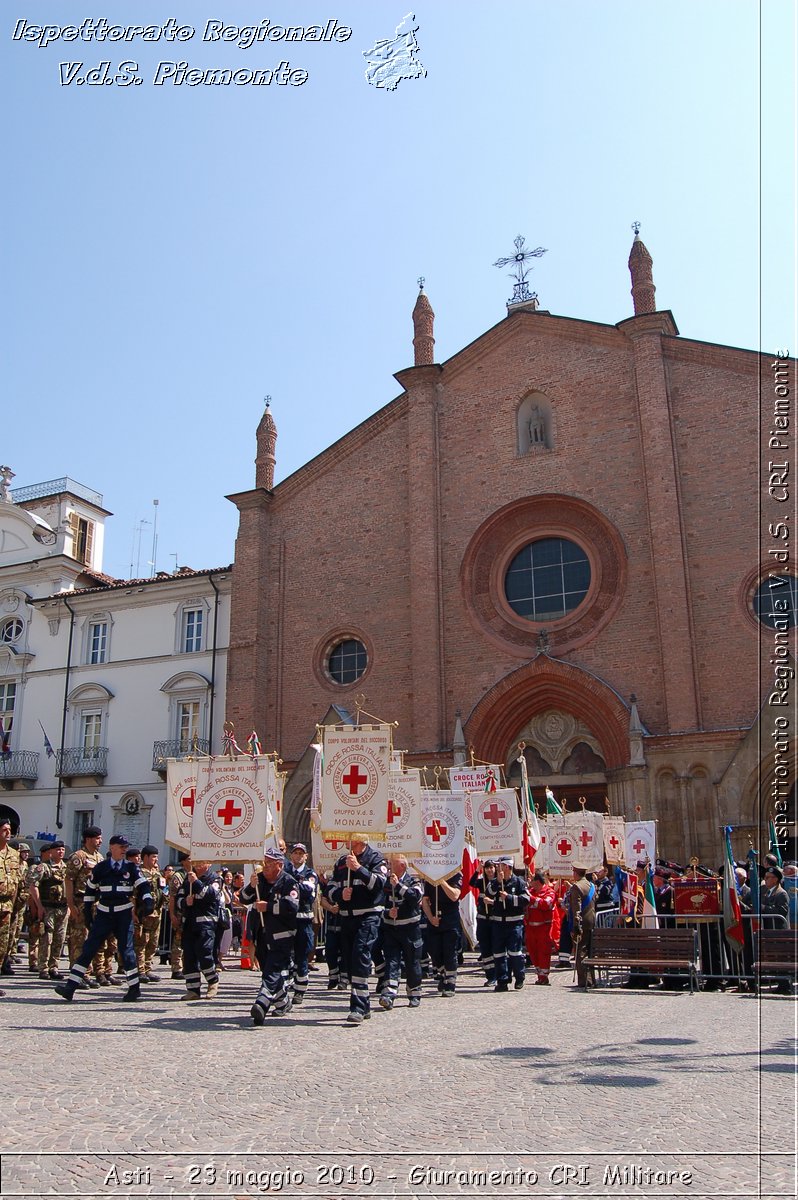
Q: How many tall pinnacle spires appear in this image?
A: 3